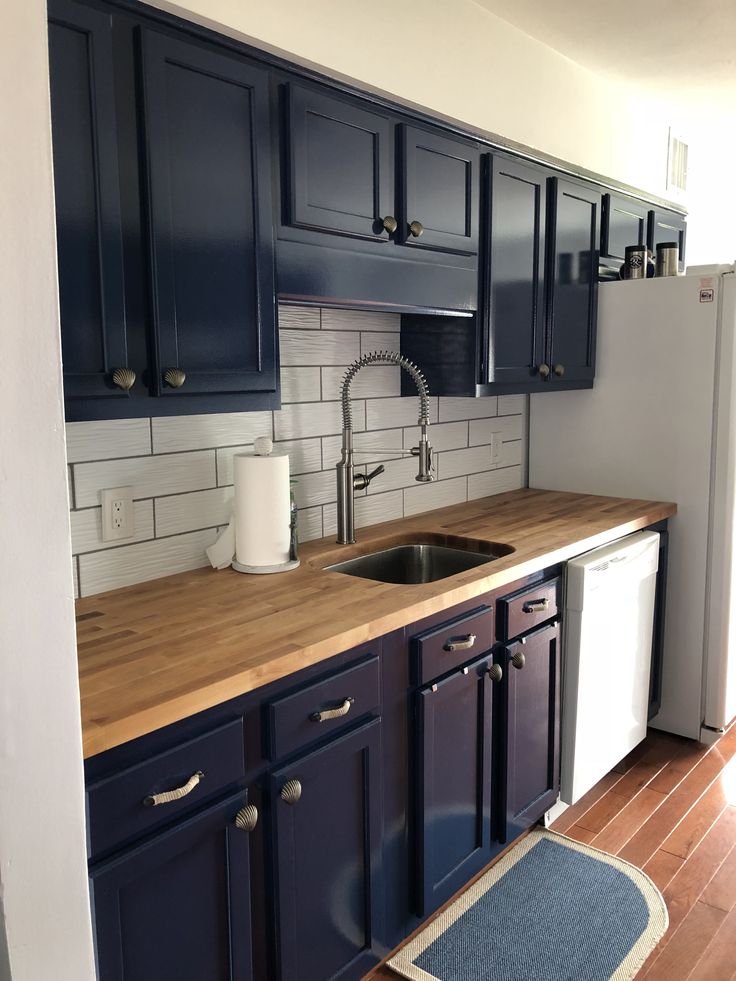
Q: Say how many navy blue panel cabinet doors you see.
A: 12